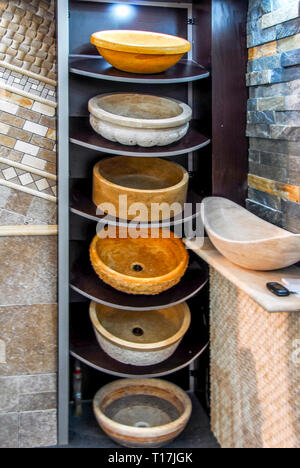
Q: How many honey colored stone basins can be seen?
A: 3